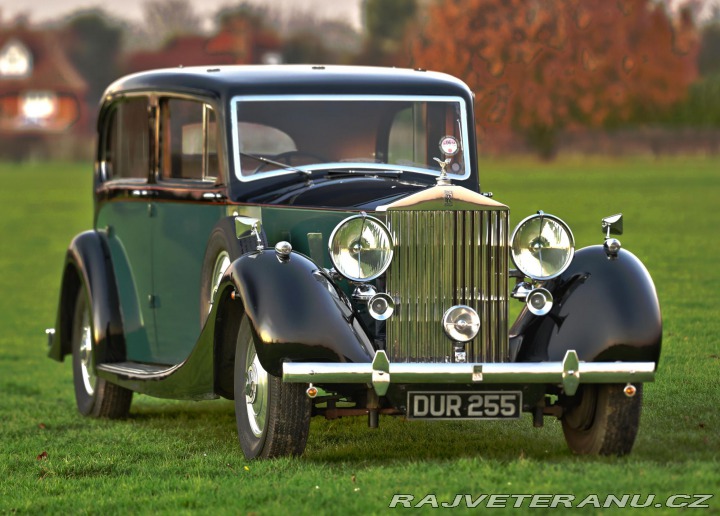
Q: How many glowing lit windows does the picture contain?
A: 2